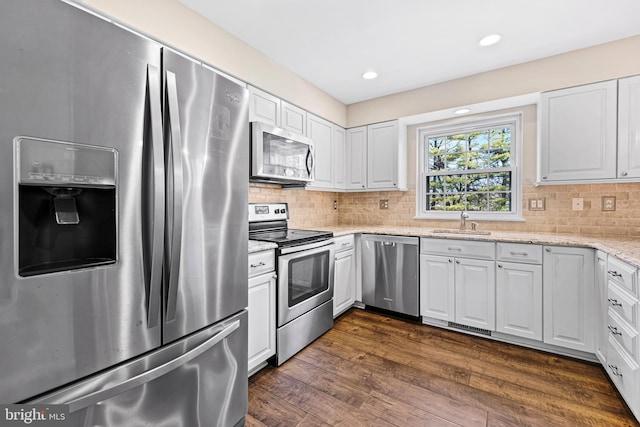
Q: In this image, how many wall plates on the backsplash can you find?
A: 5